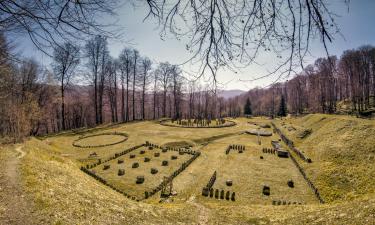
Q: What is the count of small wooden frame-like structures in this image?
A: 1